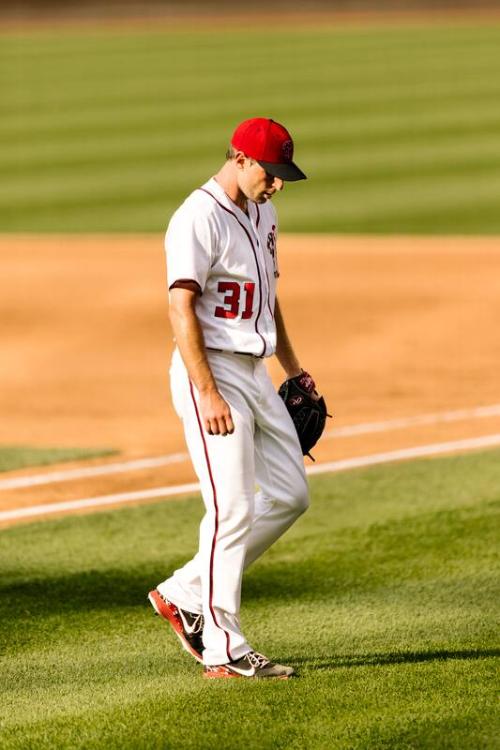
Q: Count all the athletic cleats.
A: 2